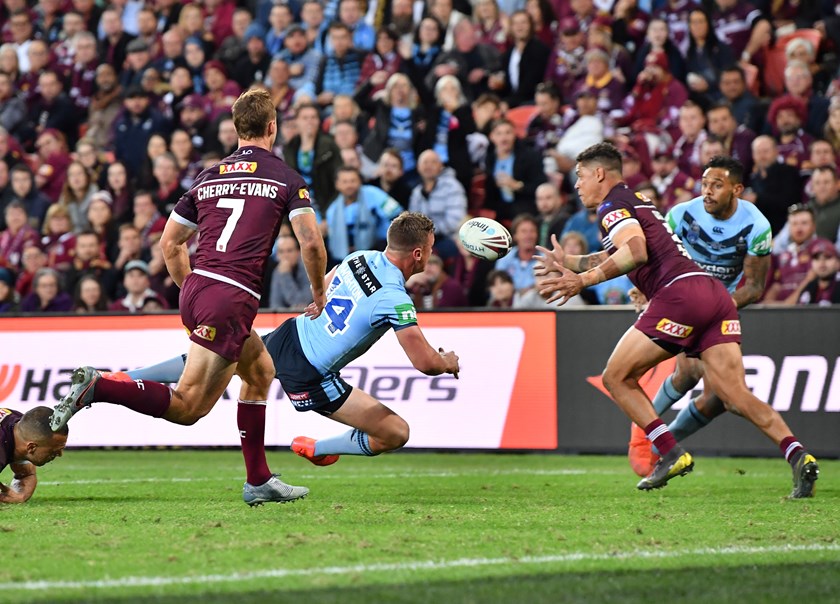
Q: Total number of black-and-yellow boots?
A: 2